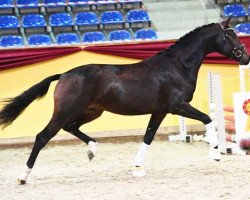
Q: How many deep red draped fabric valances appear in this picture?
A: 2